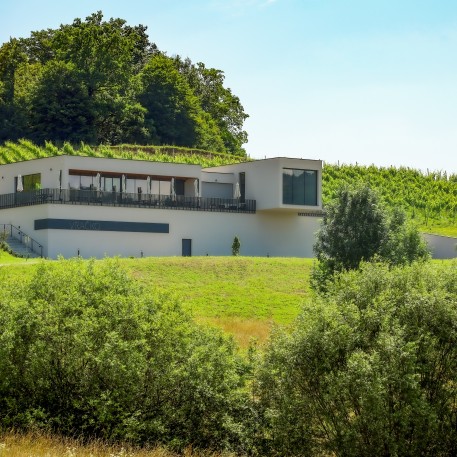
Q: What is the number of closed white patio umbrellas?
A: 7